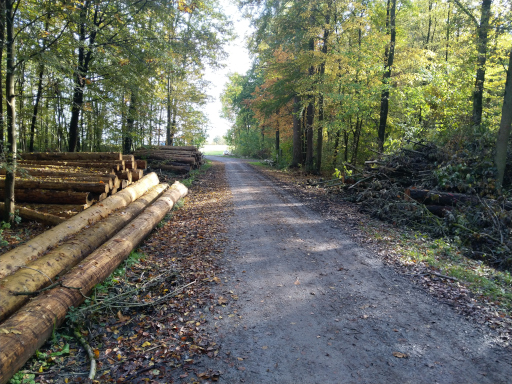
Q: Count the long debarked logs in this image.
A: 3